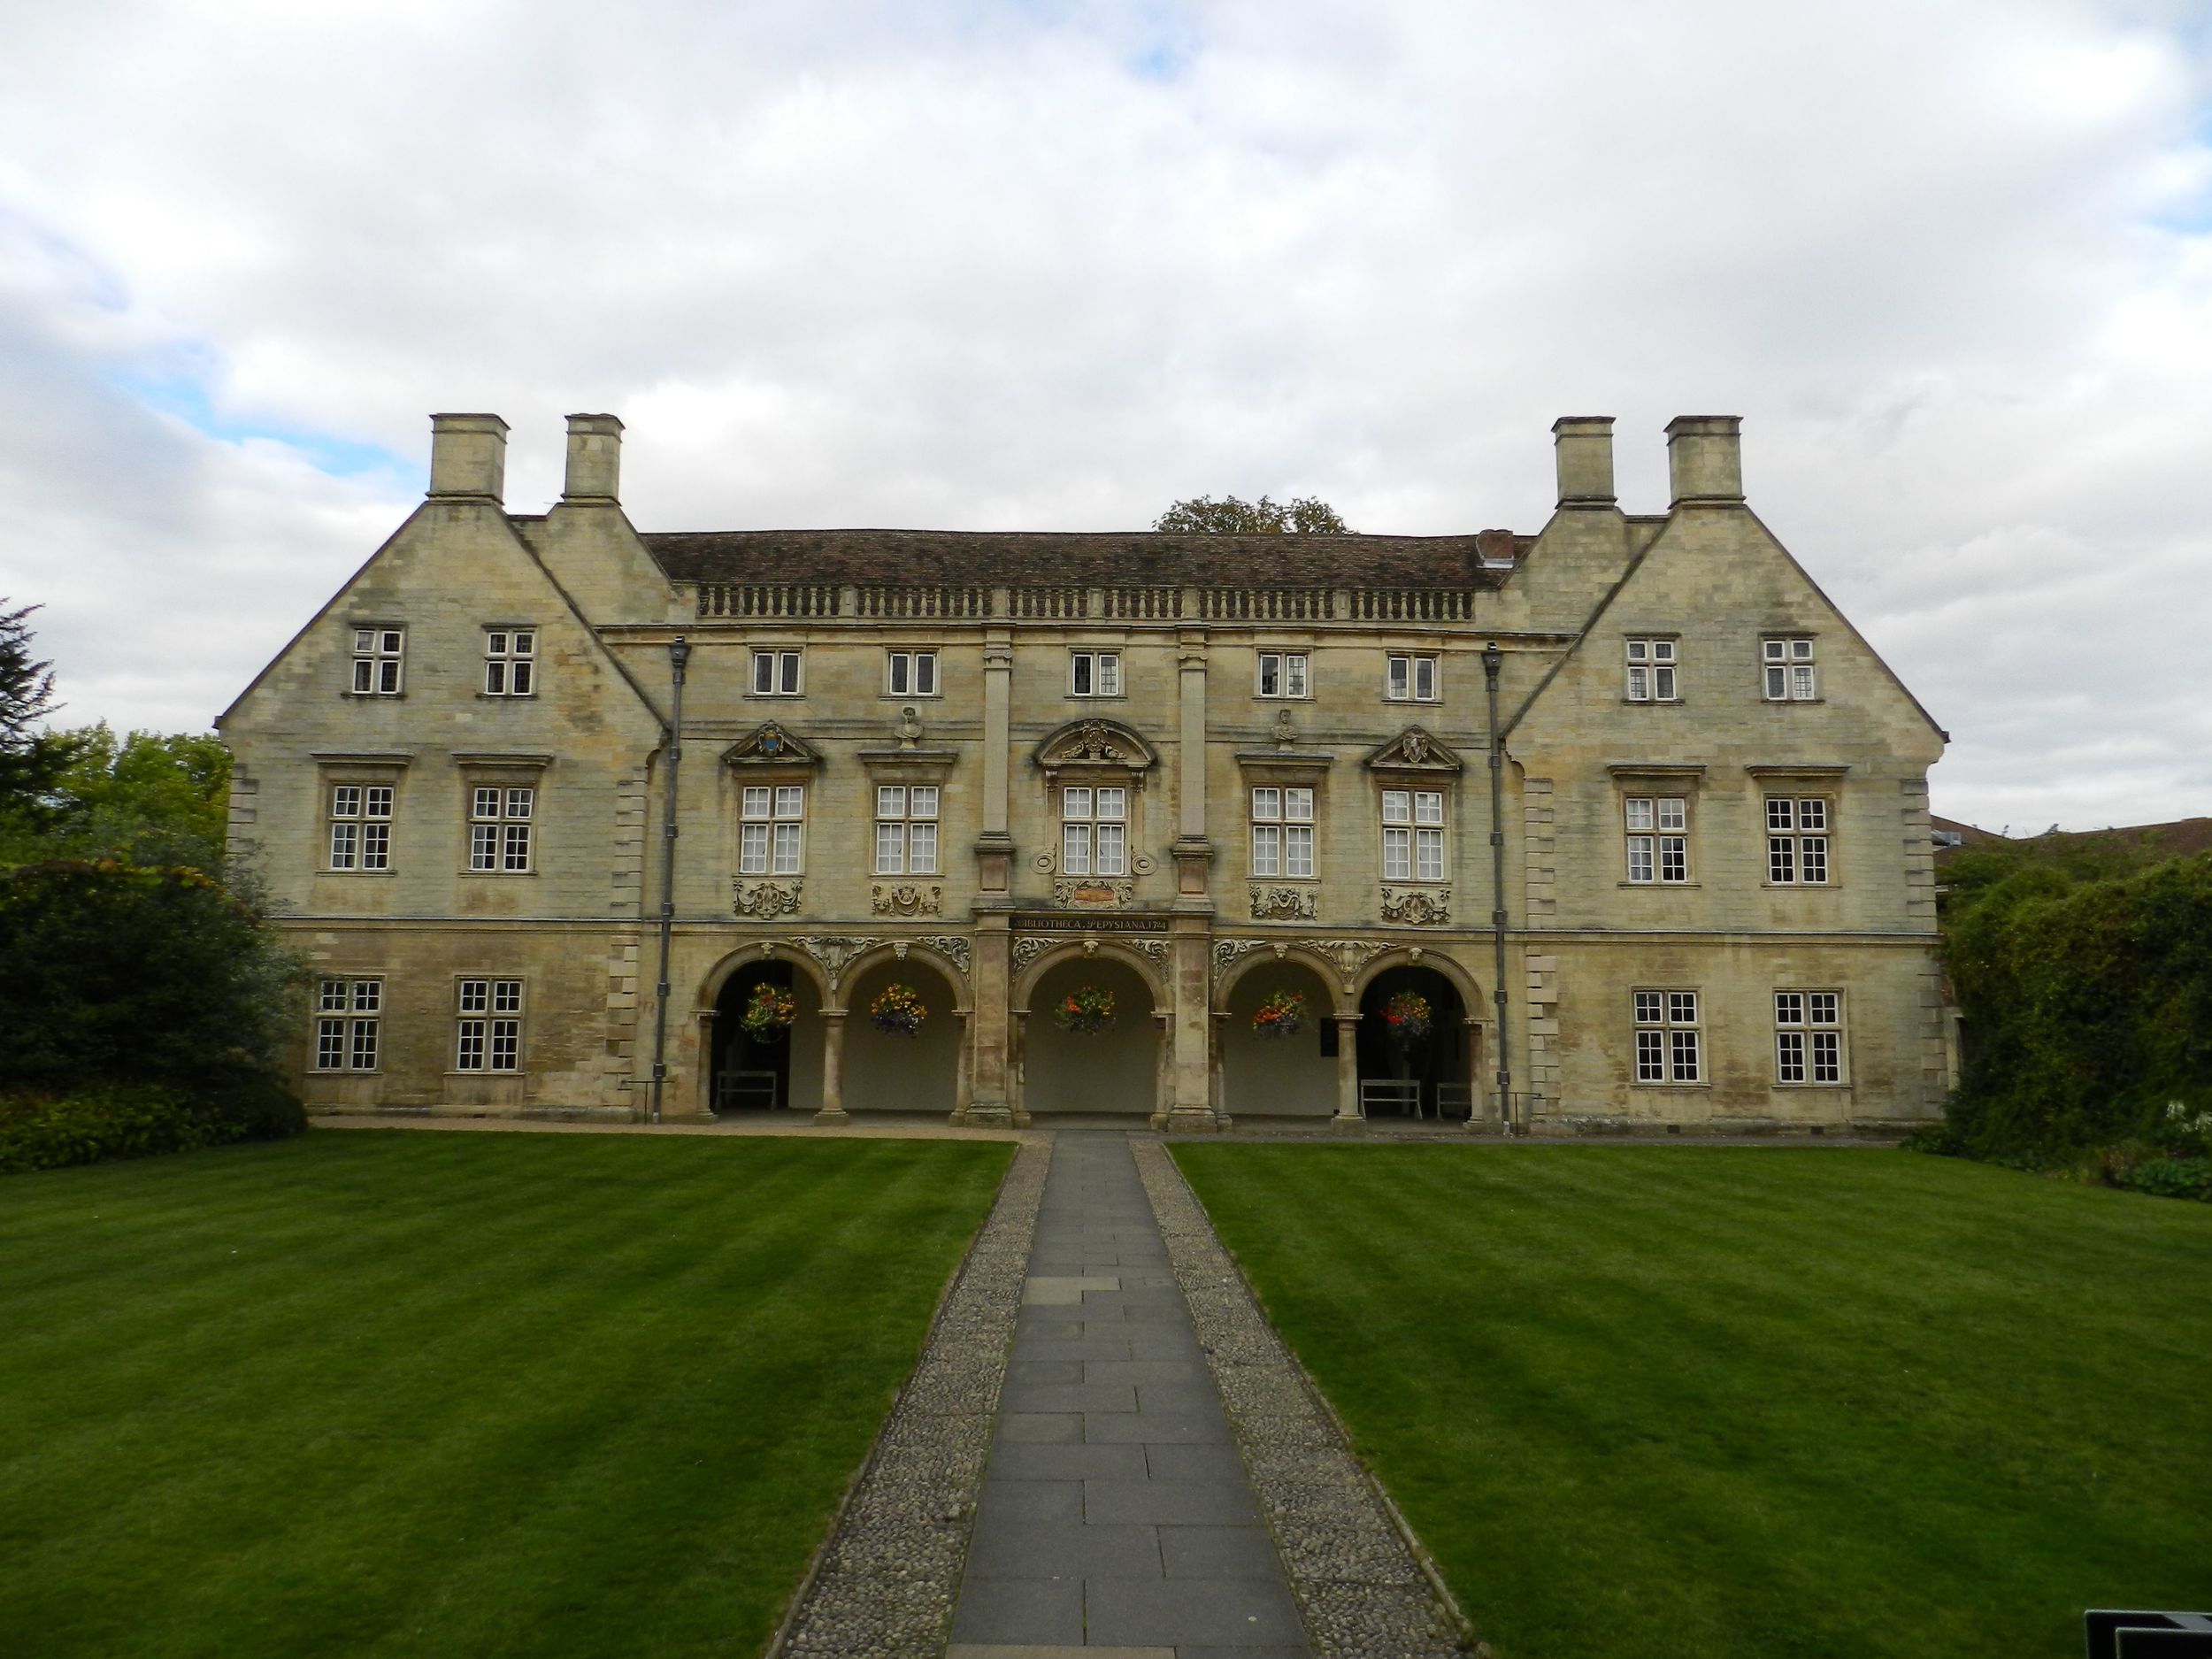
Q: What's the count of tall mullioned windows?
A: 13